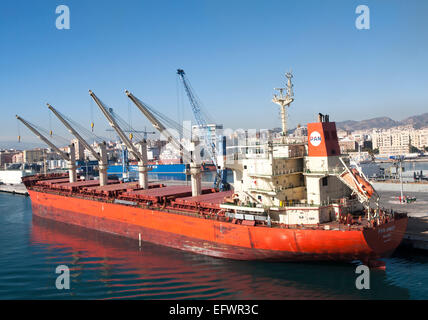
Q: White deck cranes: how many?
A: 4